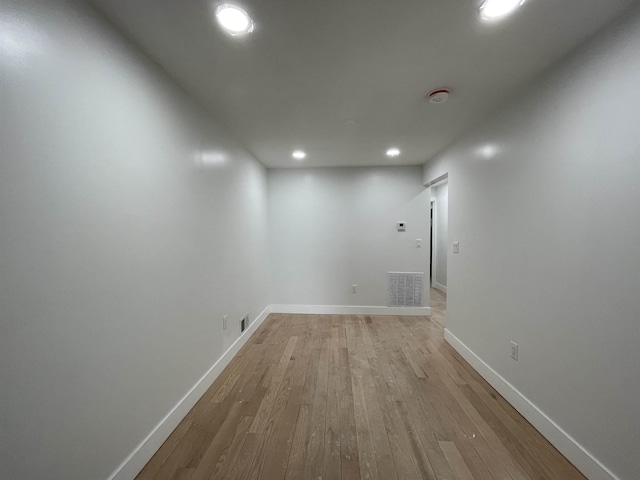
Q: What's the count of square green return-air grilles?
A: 0